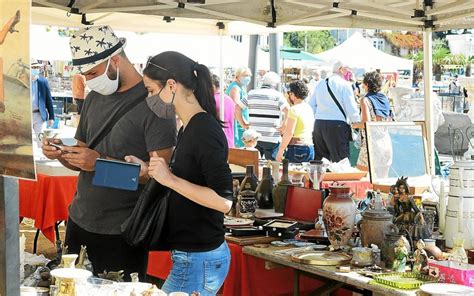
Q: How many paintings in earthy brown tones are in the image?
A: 1